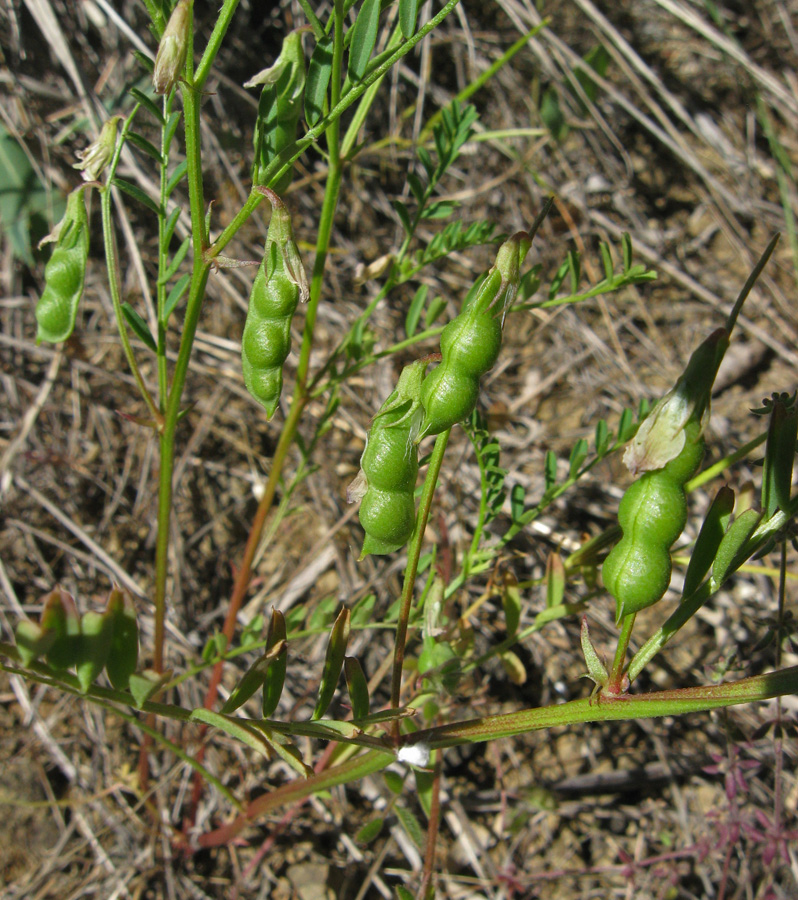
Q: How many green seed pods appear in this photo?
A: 6